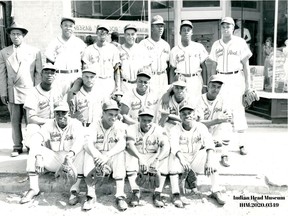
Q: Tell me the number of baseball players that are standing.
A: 6